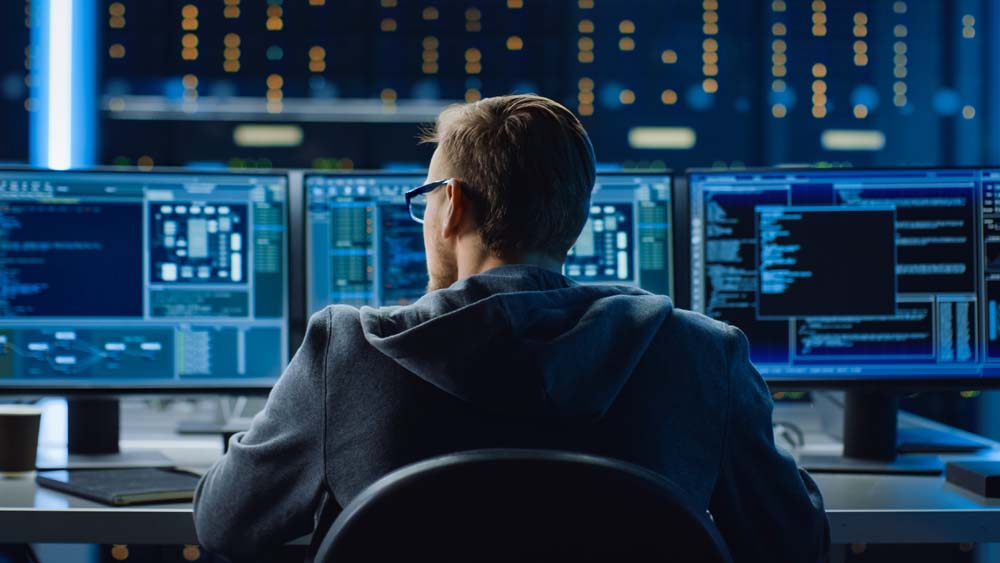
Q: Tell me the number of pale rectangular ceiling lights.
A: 3